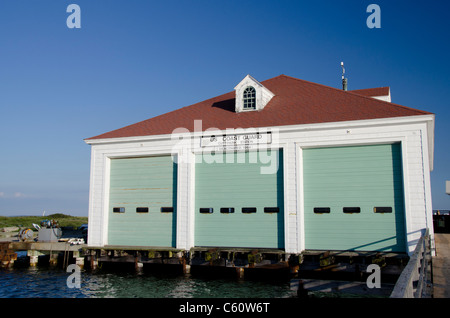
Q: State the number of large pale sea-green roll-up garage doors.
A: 3